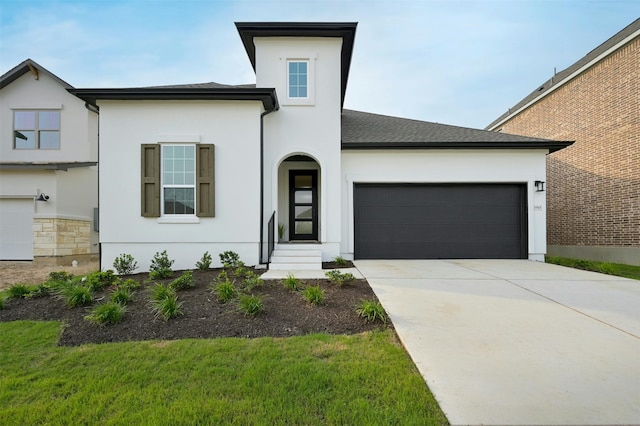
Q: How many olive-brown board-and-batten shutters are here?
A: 2